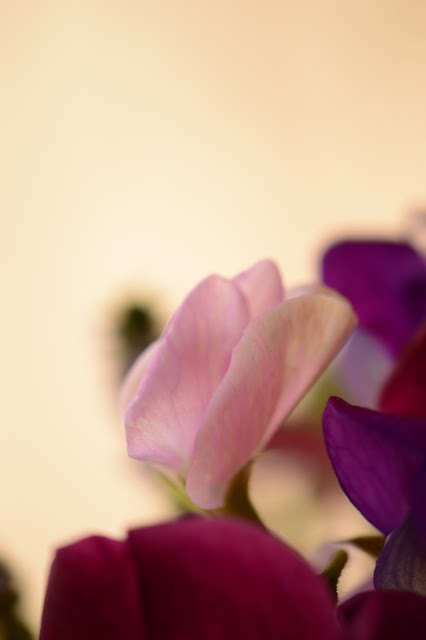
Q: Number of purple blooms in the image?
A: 2